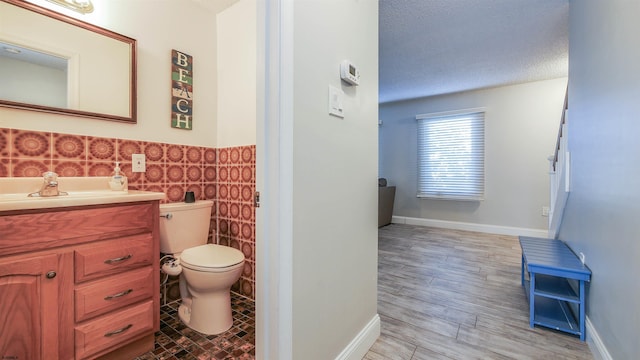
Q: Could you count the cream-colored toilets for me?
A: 1